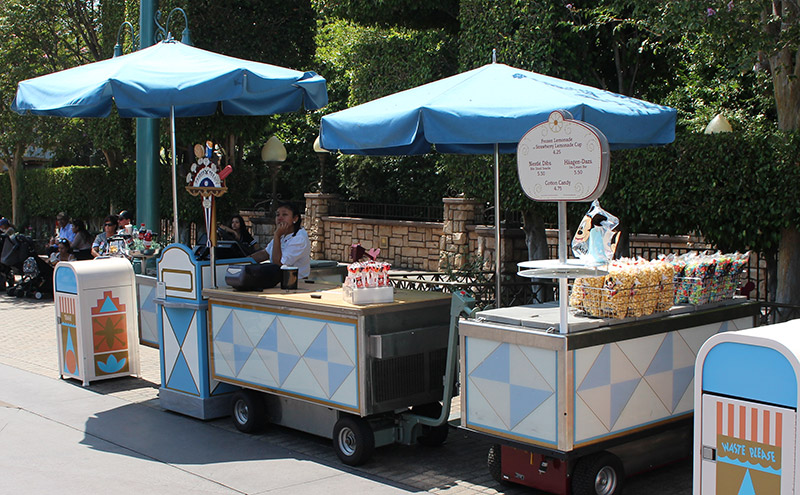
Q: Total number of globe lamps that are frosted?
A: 3